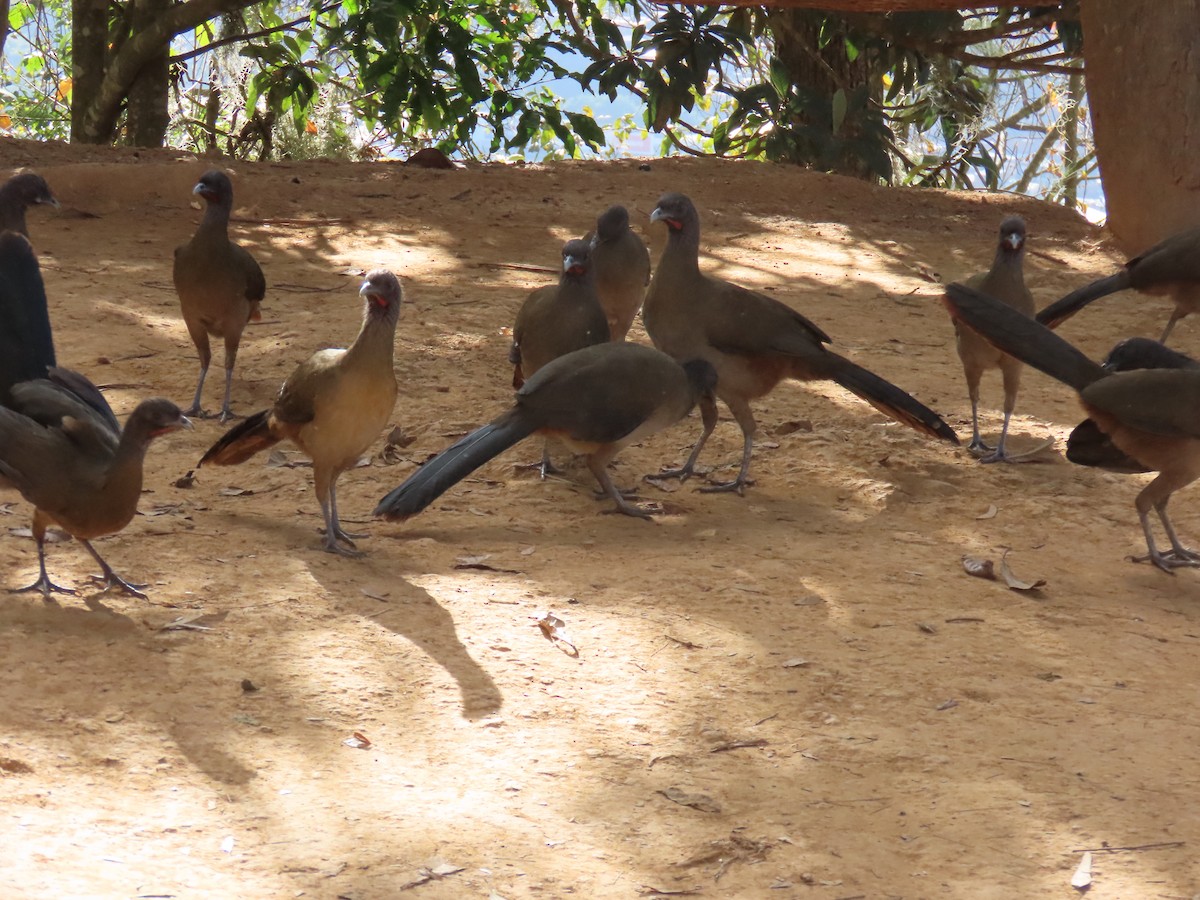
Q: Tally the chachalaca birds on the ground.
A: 12